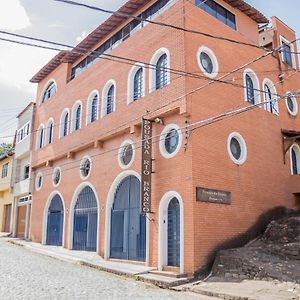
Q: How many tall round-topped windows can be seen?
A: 11